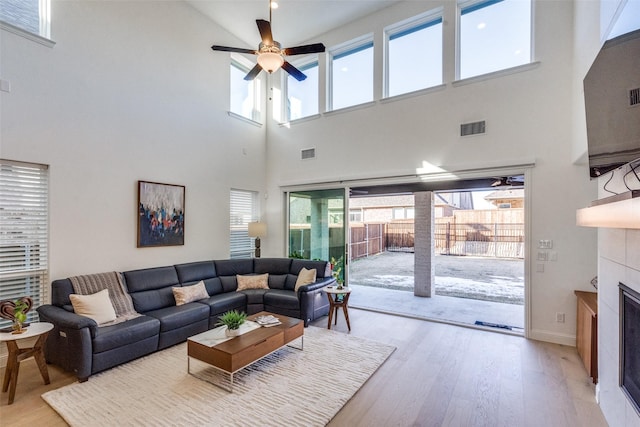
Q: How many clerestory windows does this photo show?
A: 6